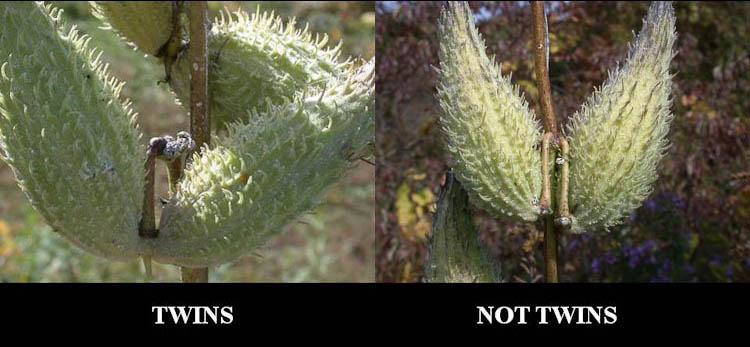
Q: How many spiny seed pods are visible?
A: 7